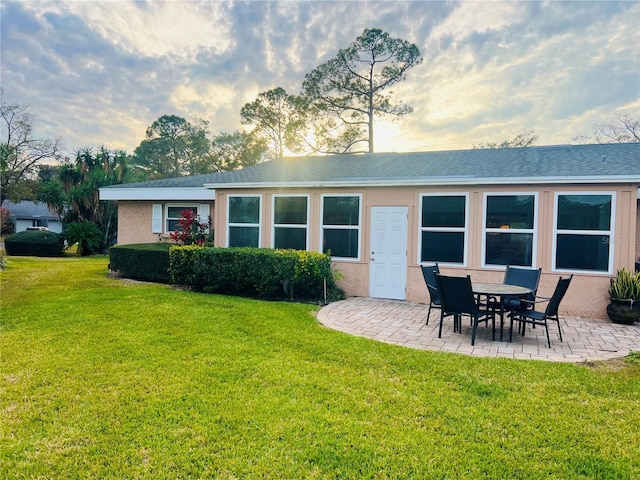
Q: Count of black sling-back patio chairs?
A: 4